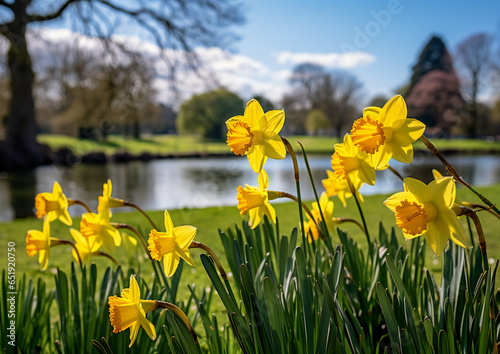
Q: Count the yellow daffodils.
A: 14